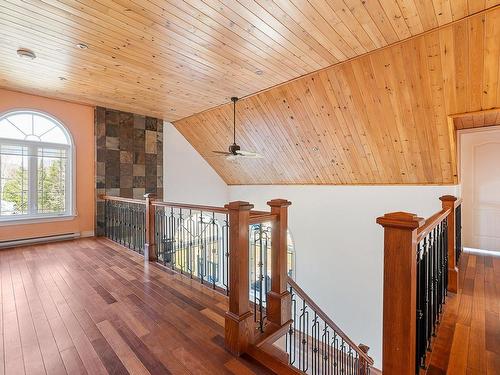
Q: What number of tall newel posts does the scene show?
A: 5